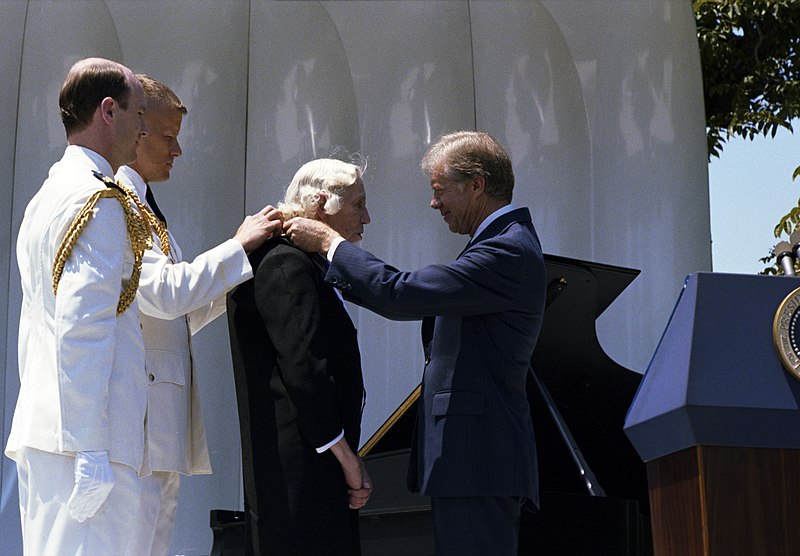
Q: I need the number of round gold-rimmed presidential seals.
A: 1